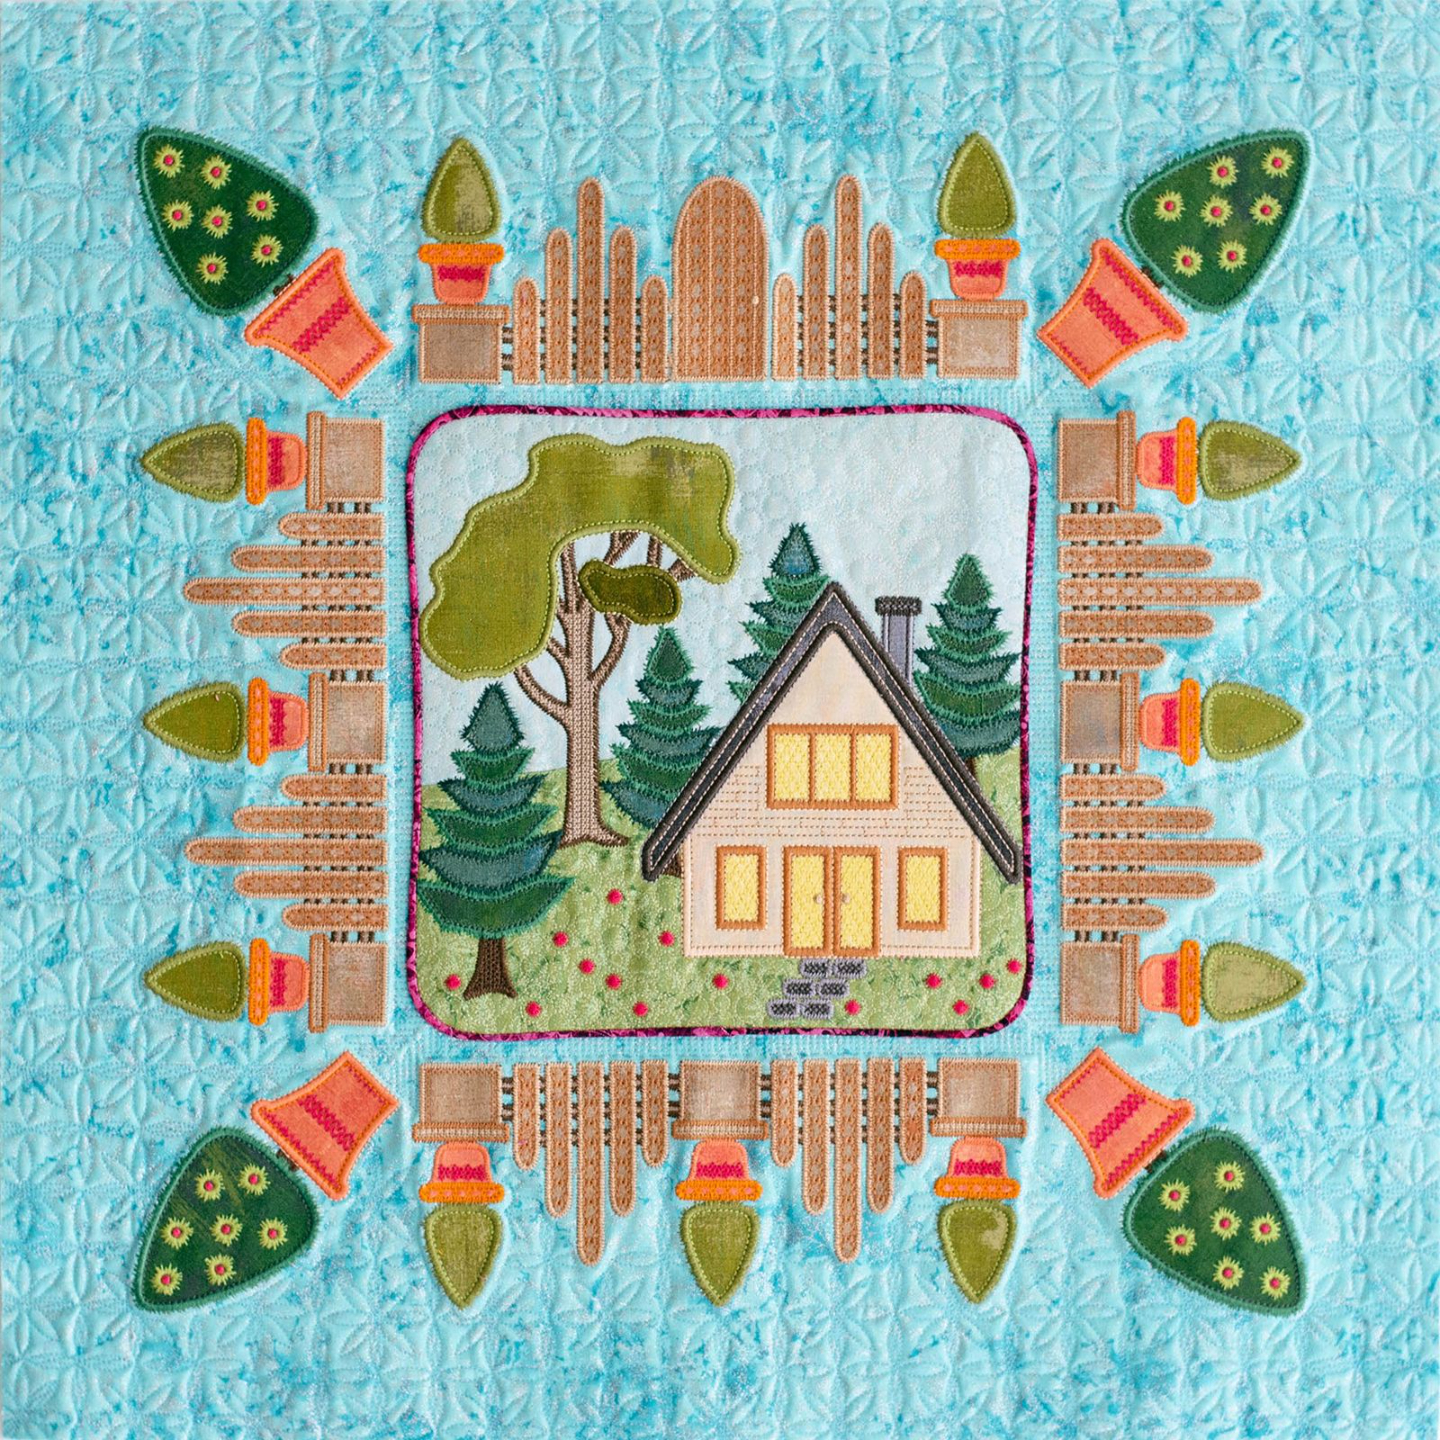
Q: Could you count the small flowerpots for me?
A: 11